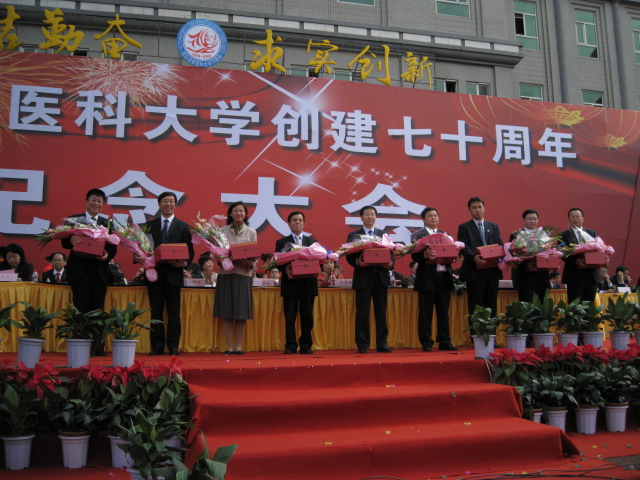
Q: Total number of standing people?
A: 9